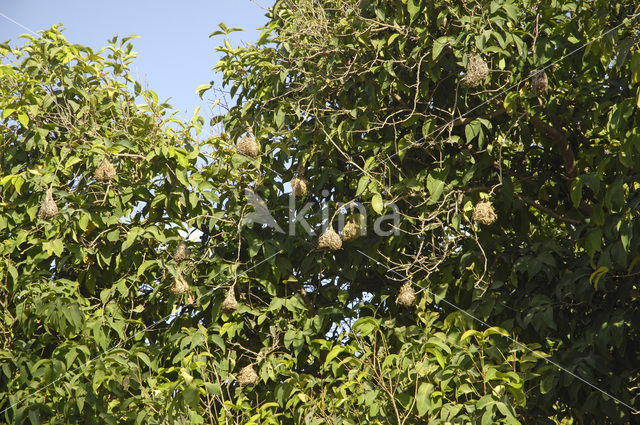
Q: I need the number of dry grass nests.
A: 14